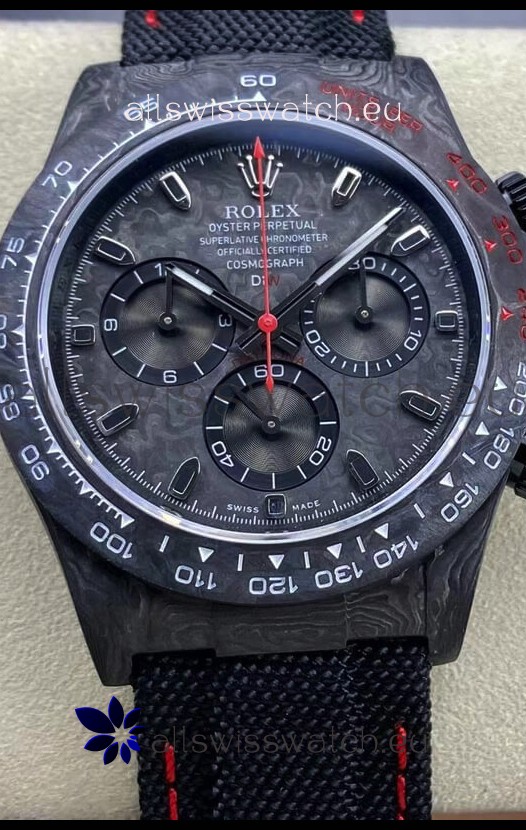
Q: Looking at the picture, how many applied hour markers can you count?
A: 11